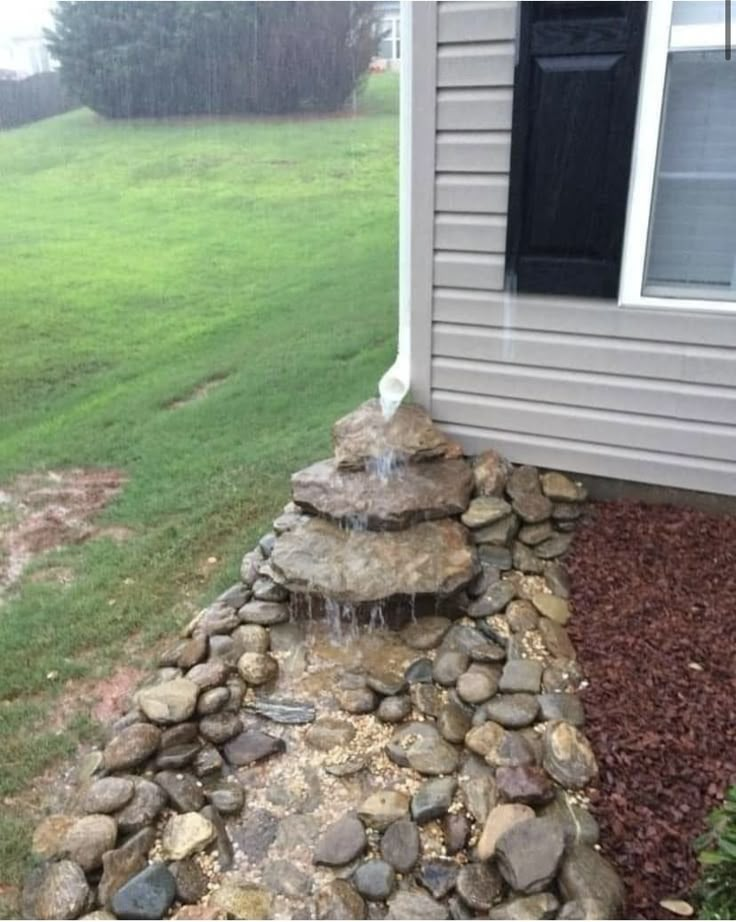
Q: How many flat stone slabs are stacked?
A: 3